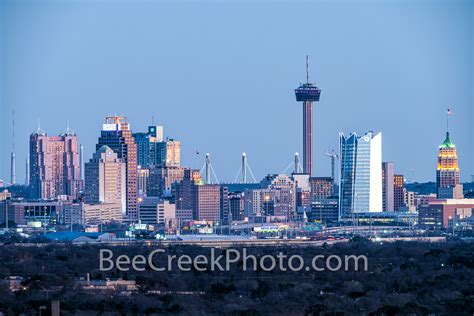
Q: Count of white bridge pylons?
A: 3